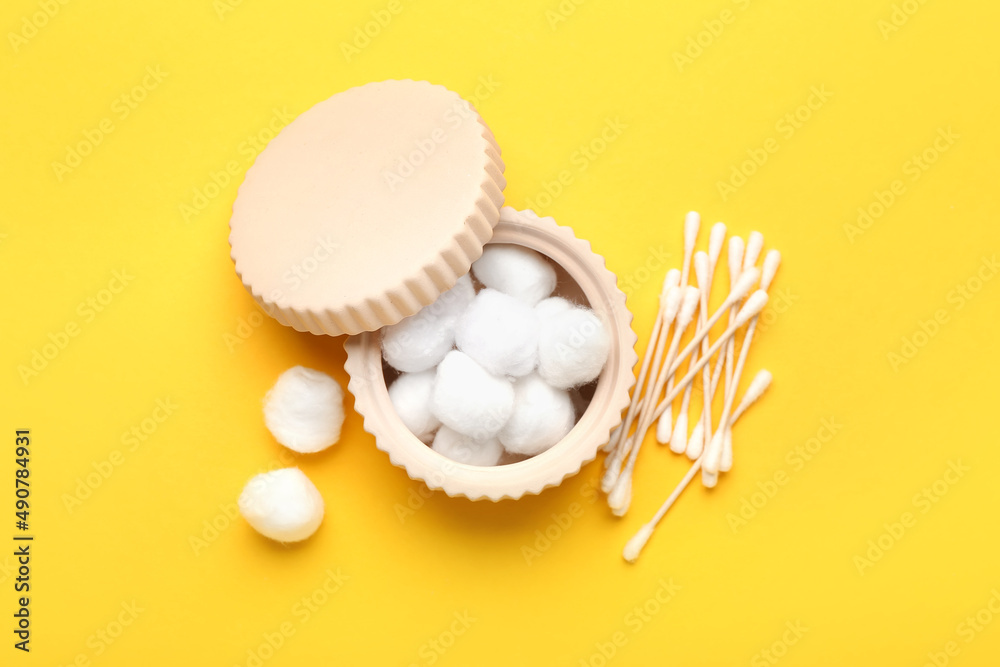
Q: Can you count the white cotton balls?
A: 10